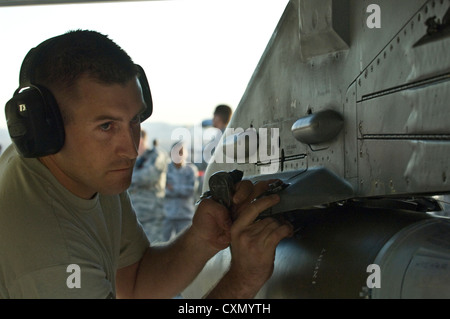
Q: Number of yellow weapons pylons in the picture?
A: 0